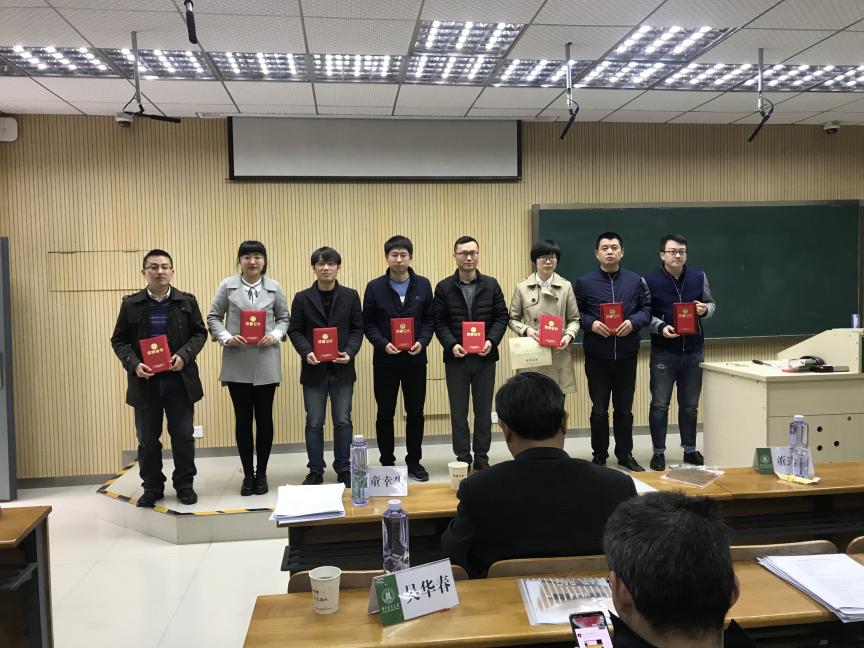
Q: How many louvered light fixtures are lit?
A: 12